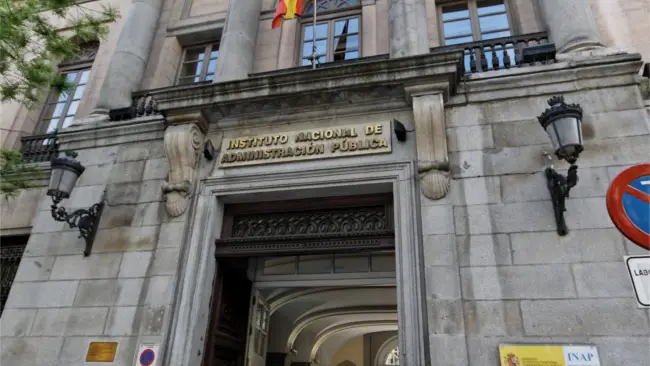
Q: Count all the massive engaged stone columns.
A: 4